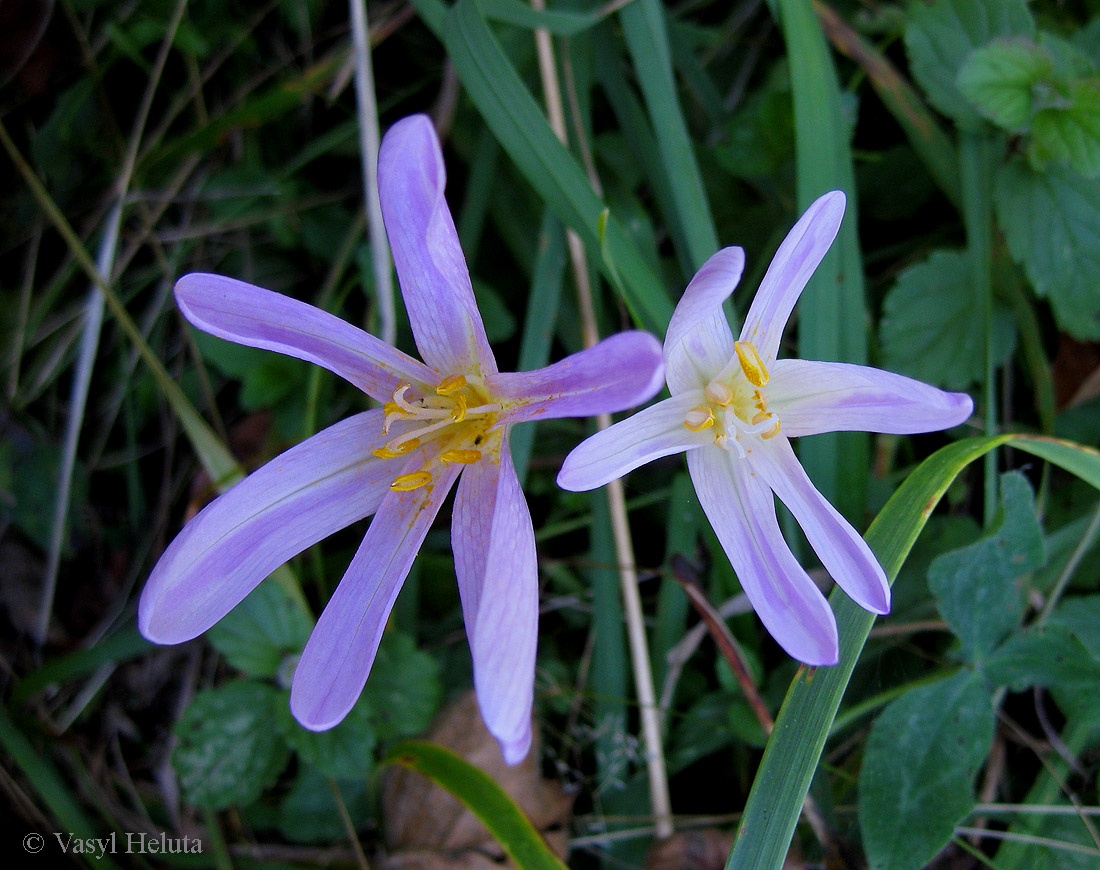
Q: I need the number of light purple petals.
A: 12